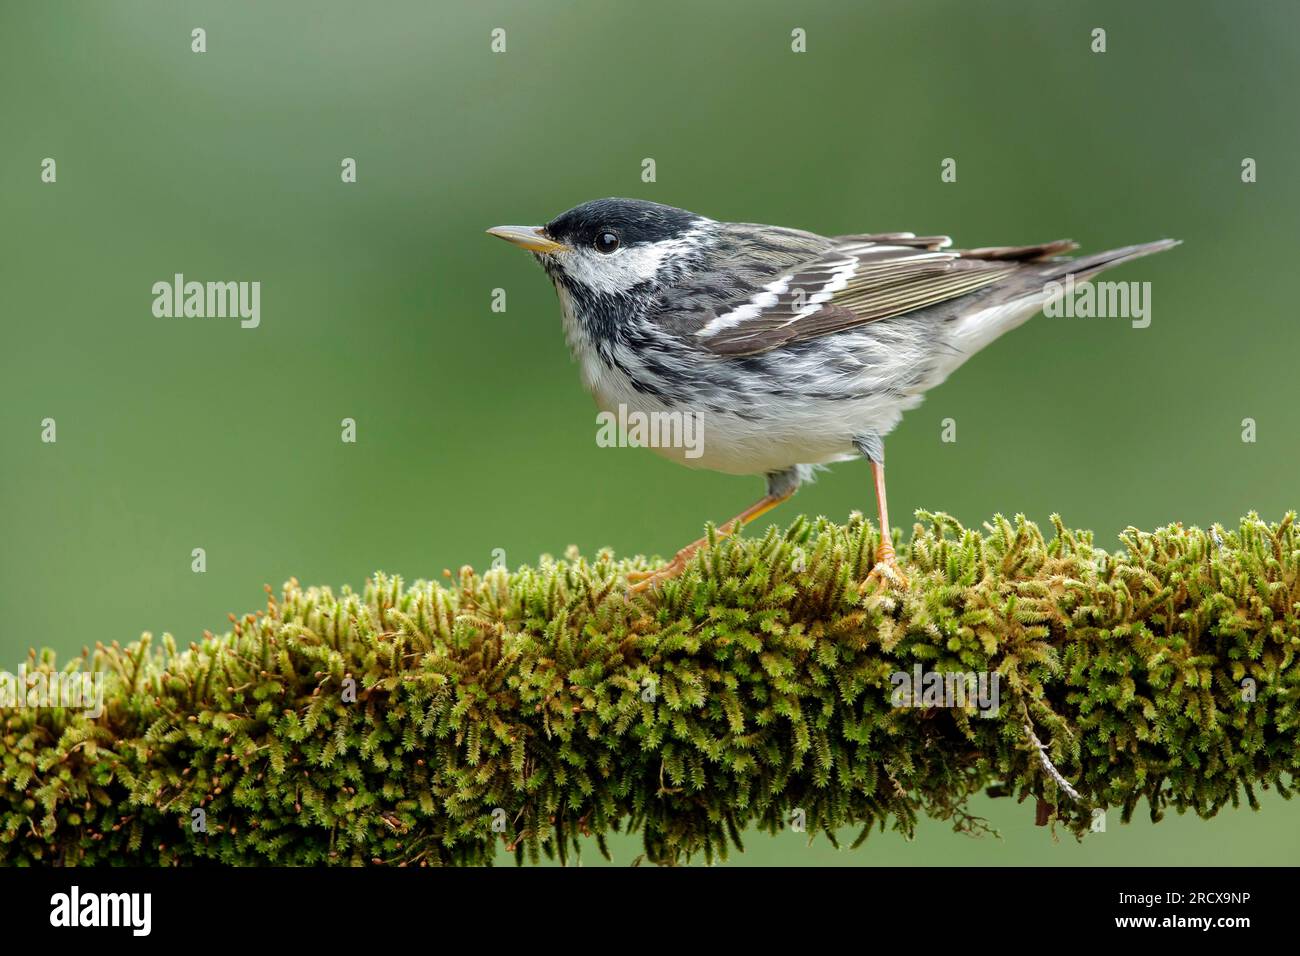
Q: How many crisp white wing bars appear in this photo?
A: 2